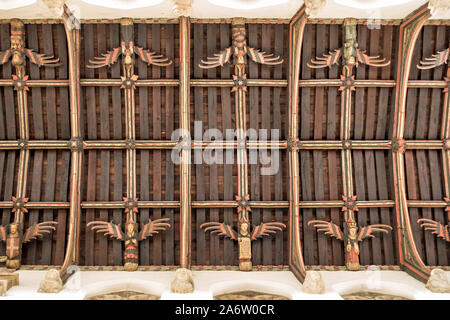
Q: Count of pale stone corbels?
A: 8